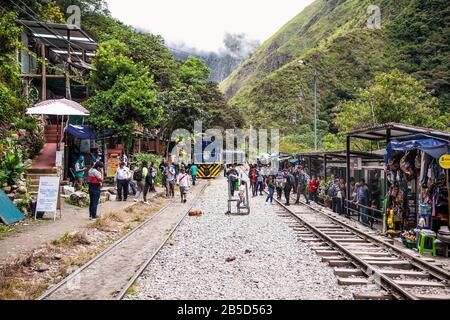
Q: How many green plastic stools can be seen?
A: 1